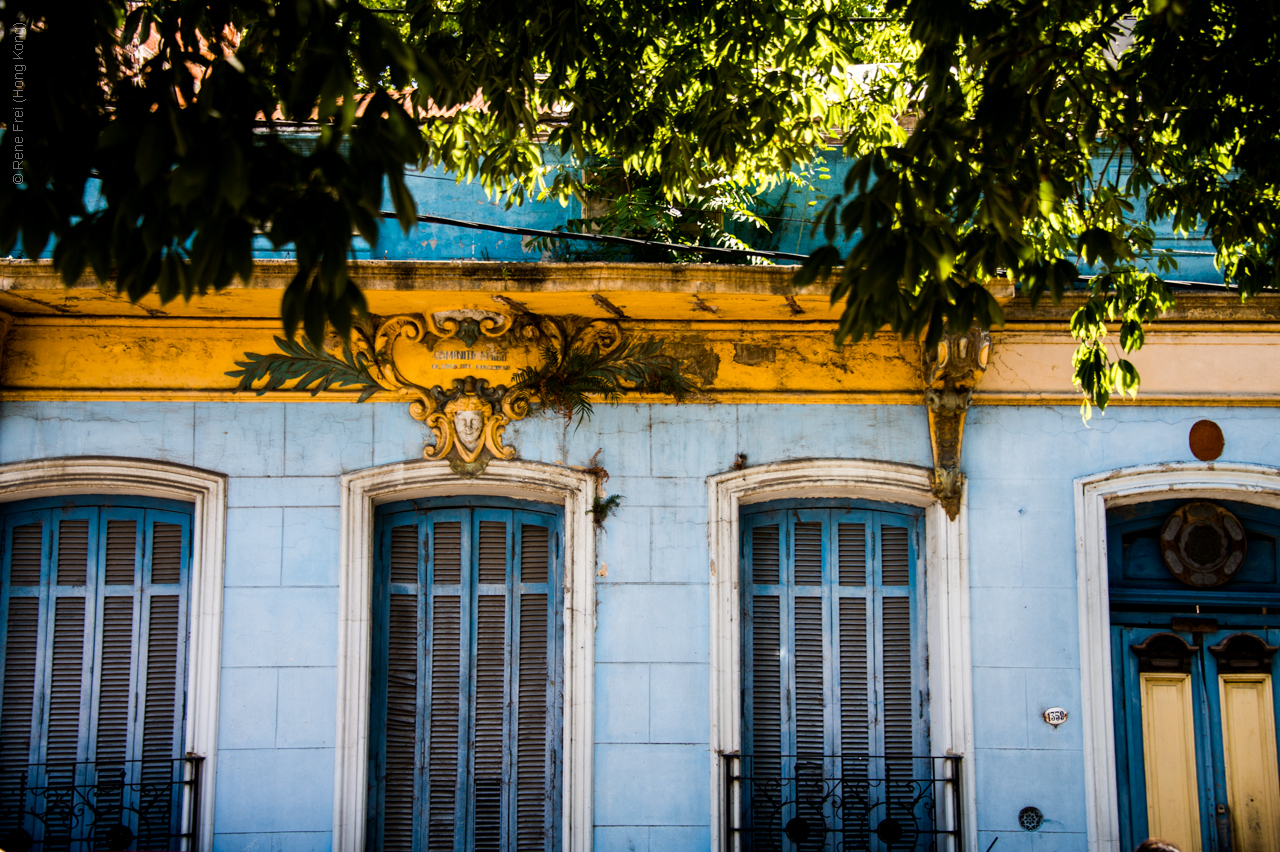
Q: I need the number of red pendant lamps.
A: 0